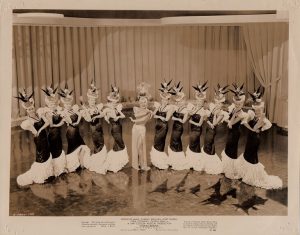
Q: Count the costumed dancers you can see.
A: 12